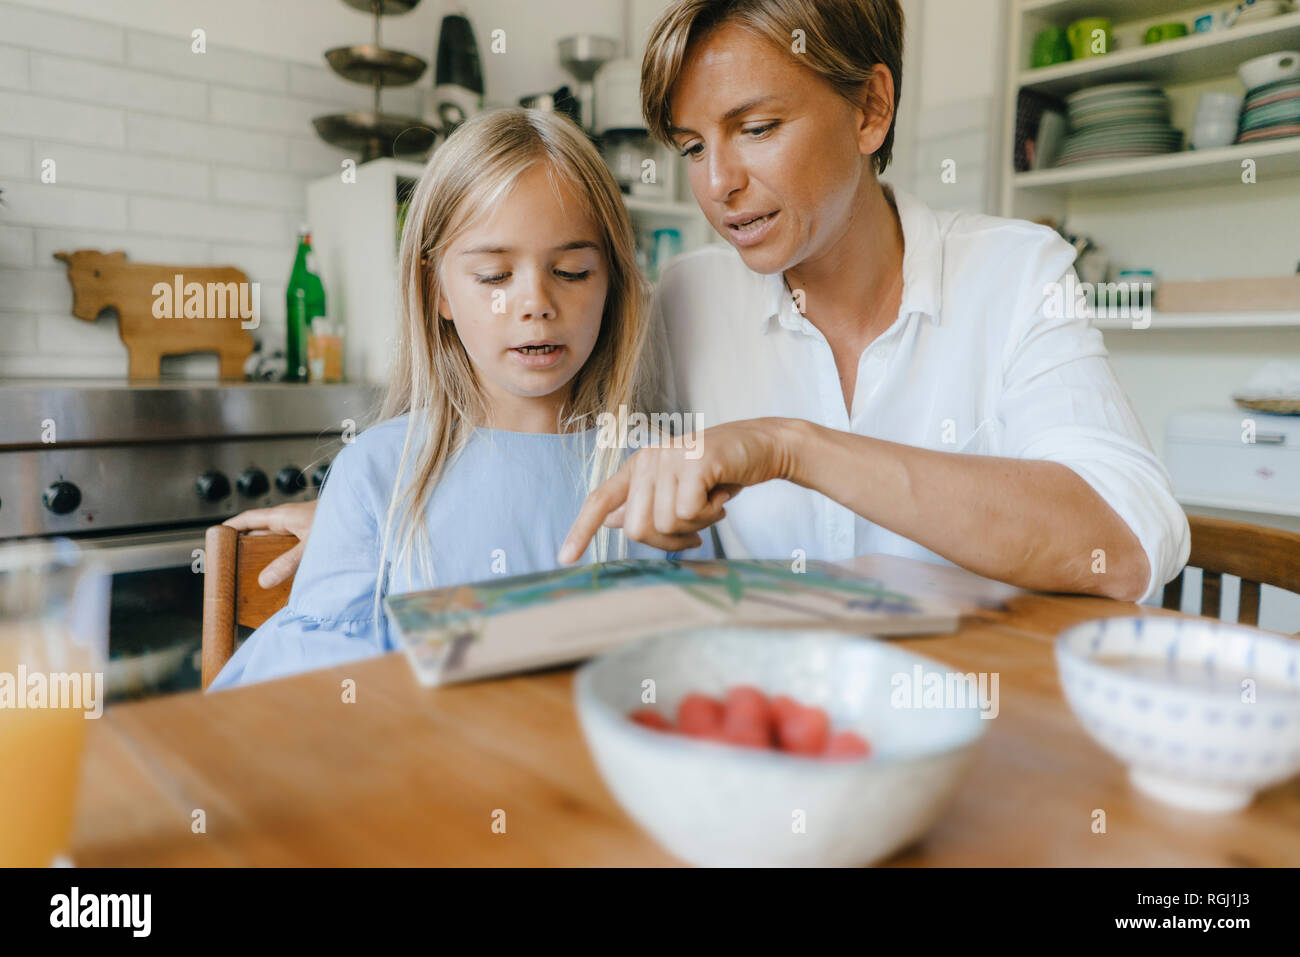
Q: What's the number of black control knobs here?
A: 5